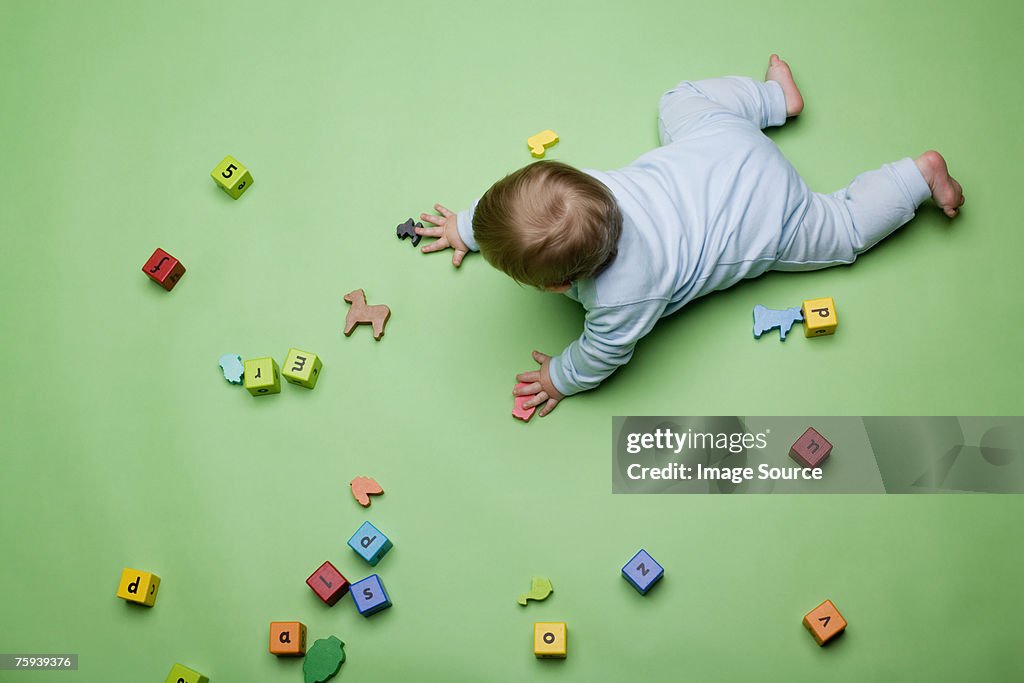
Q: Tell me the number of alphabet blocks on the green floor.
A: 15